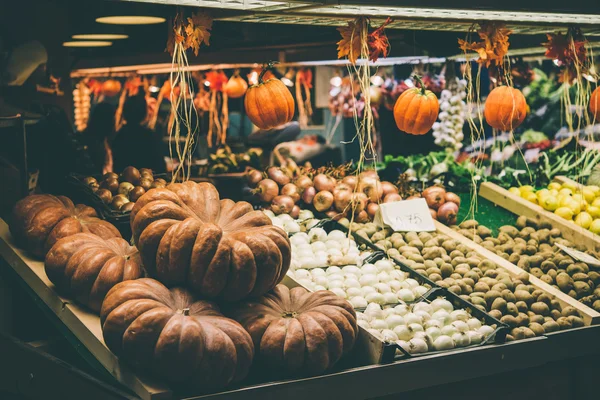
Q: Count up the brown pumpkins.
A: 5